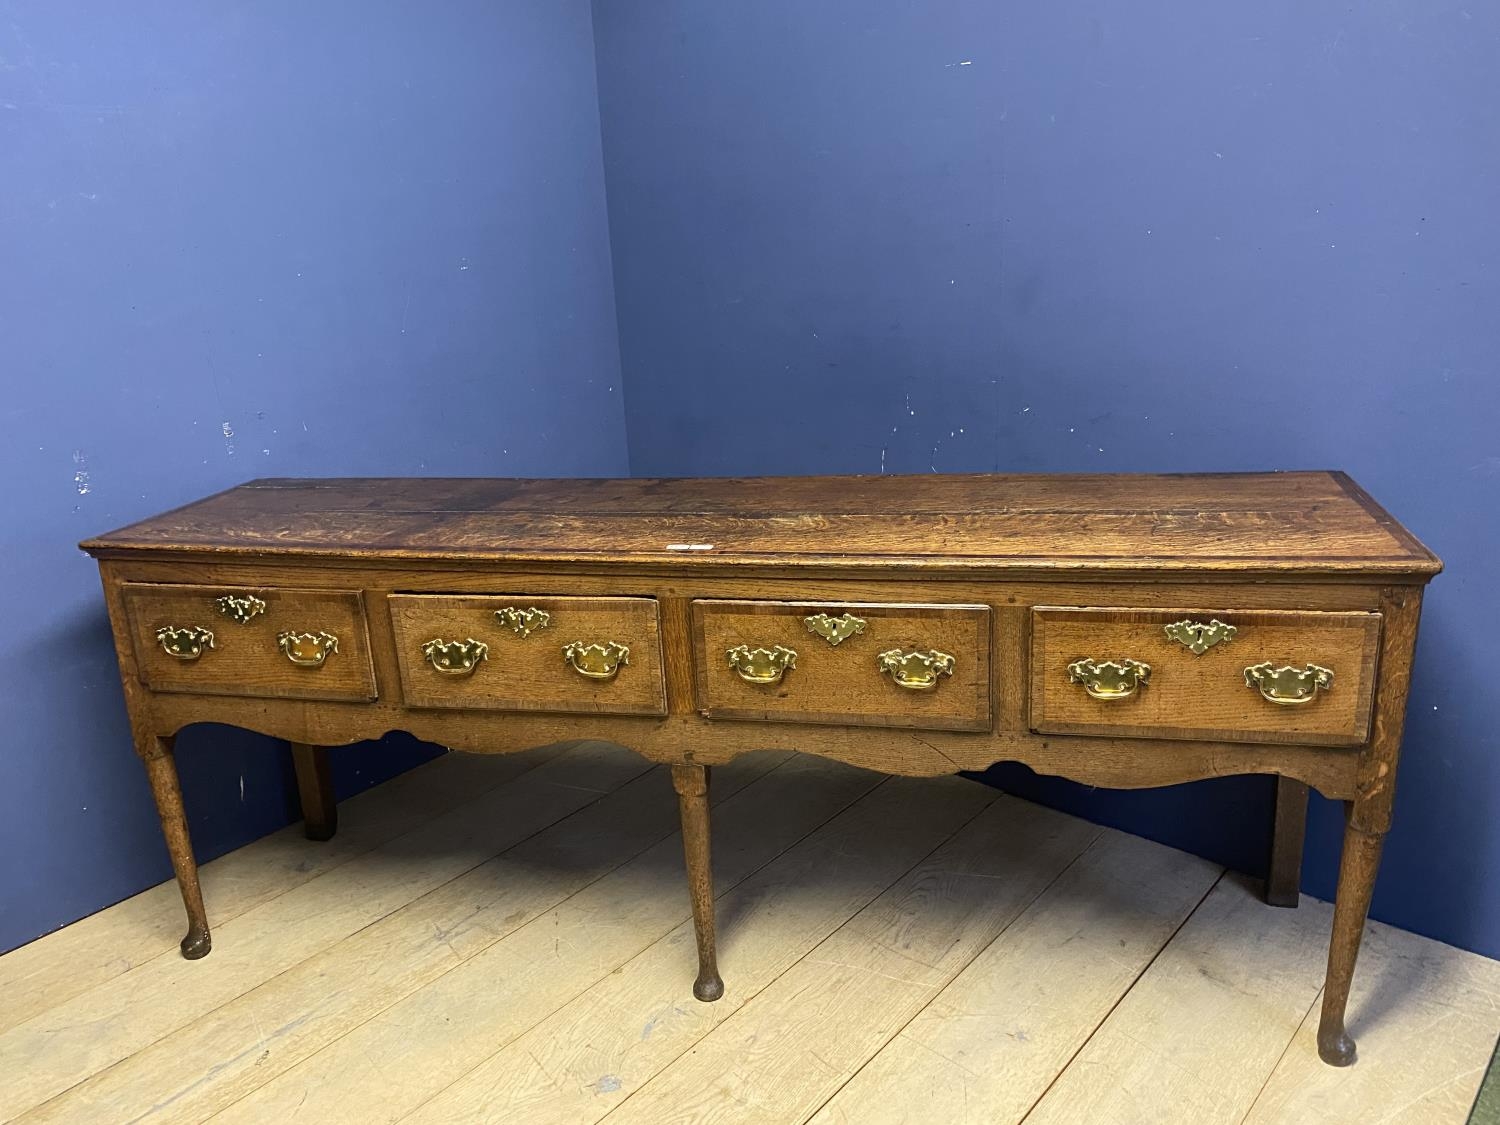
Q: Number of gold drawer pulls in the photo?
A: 8